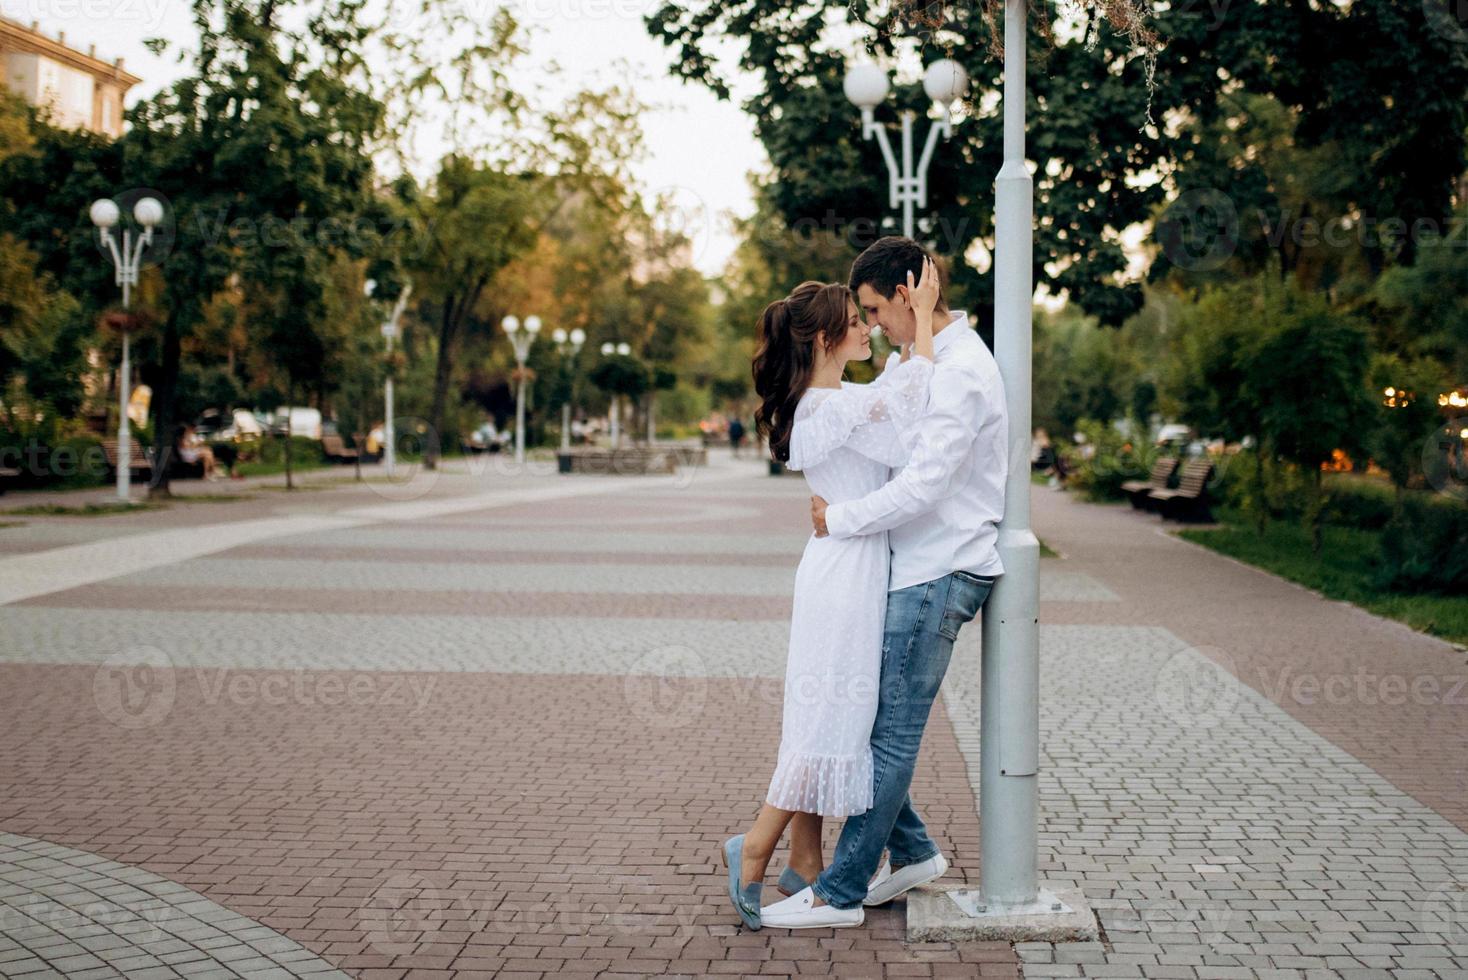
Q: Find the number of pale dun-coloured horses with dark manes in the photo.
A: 0